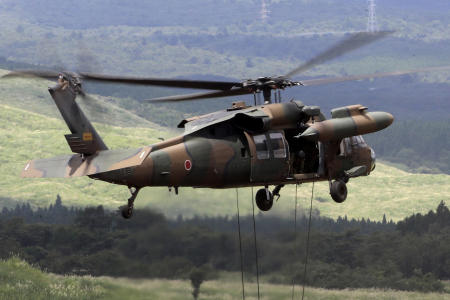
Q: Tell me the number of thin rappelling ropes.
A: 4